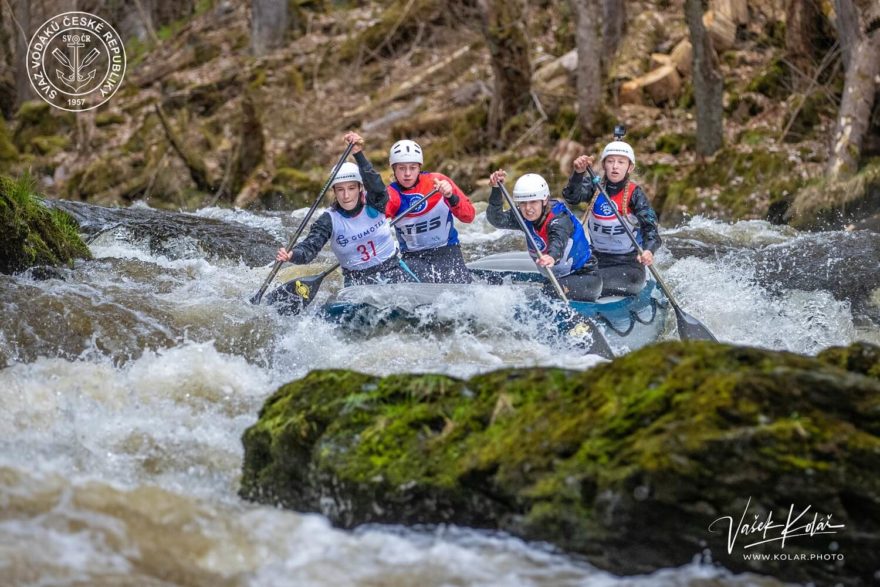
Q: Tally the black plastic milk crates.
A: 0